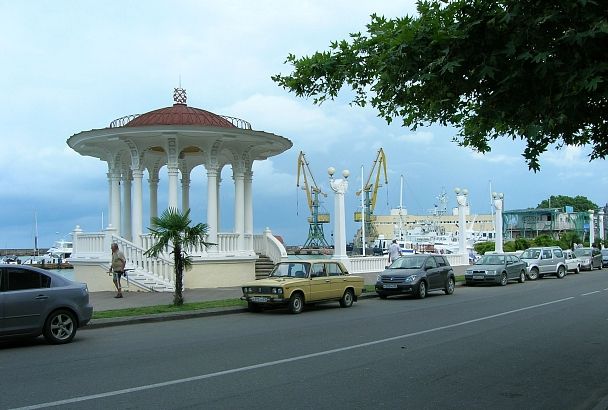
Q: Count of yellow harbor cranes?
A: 2